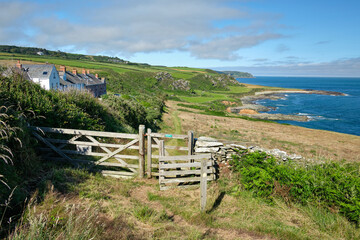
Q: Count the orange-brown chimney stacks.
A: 6